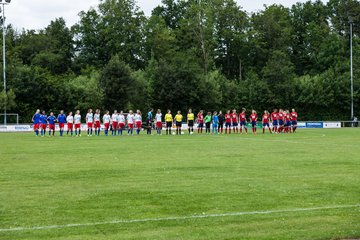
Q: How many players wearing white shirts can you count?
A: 10